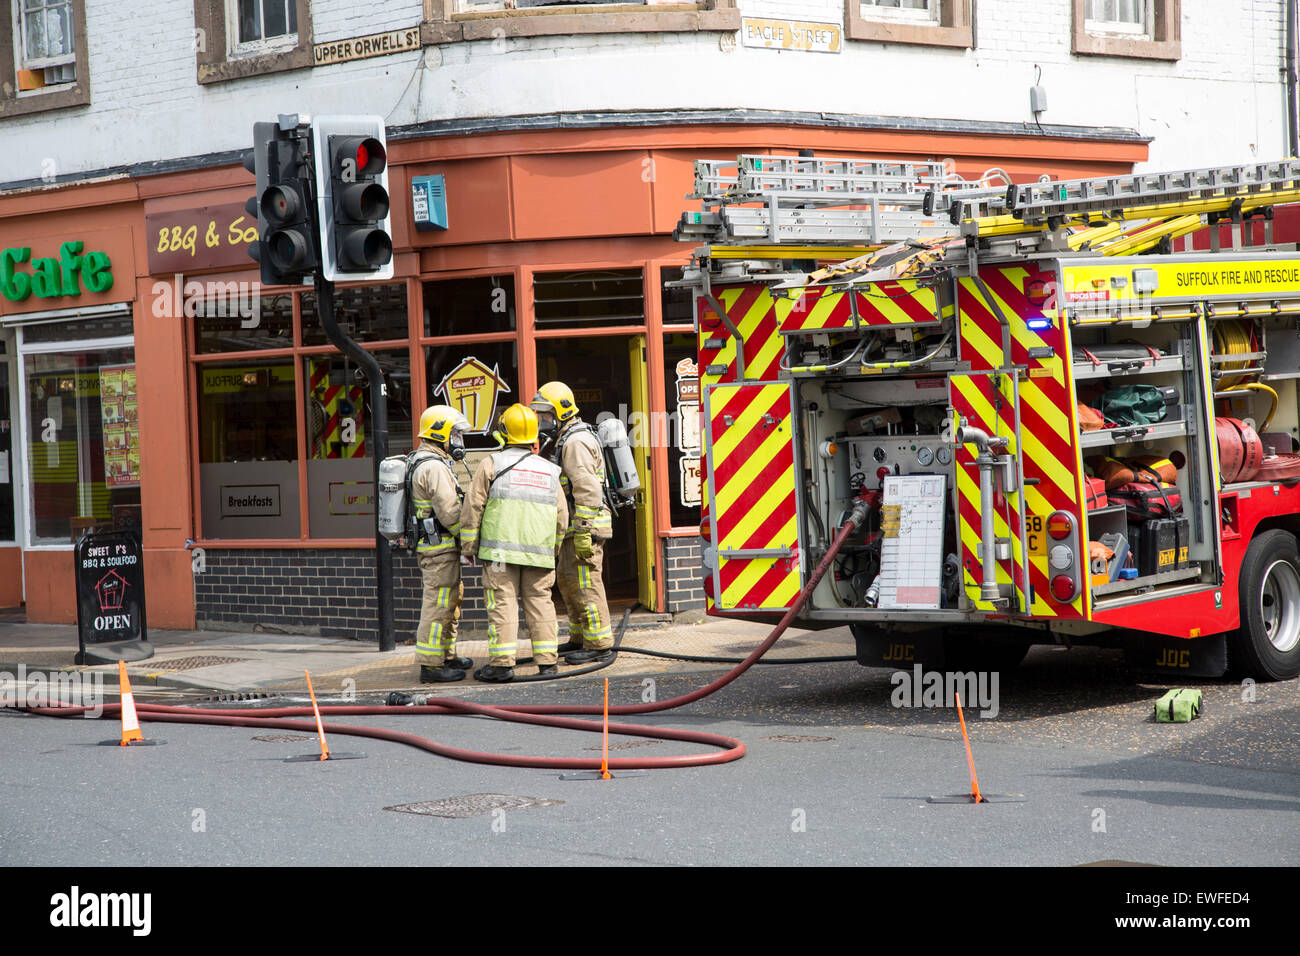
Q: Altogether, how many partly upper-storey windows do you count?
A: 5